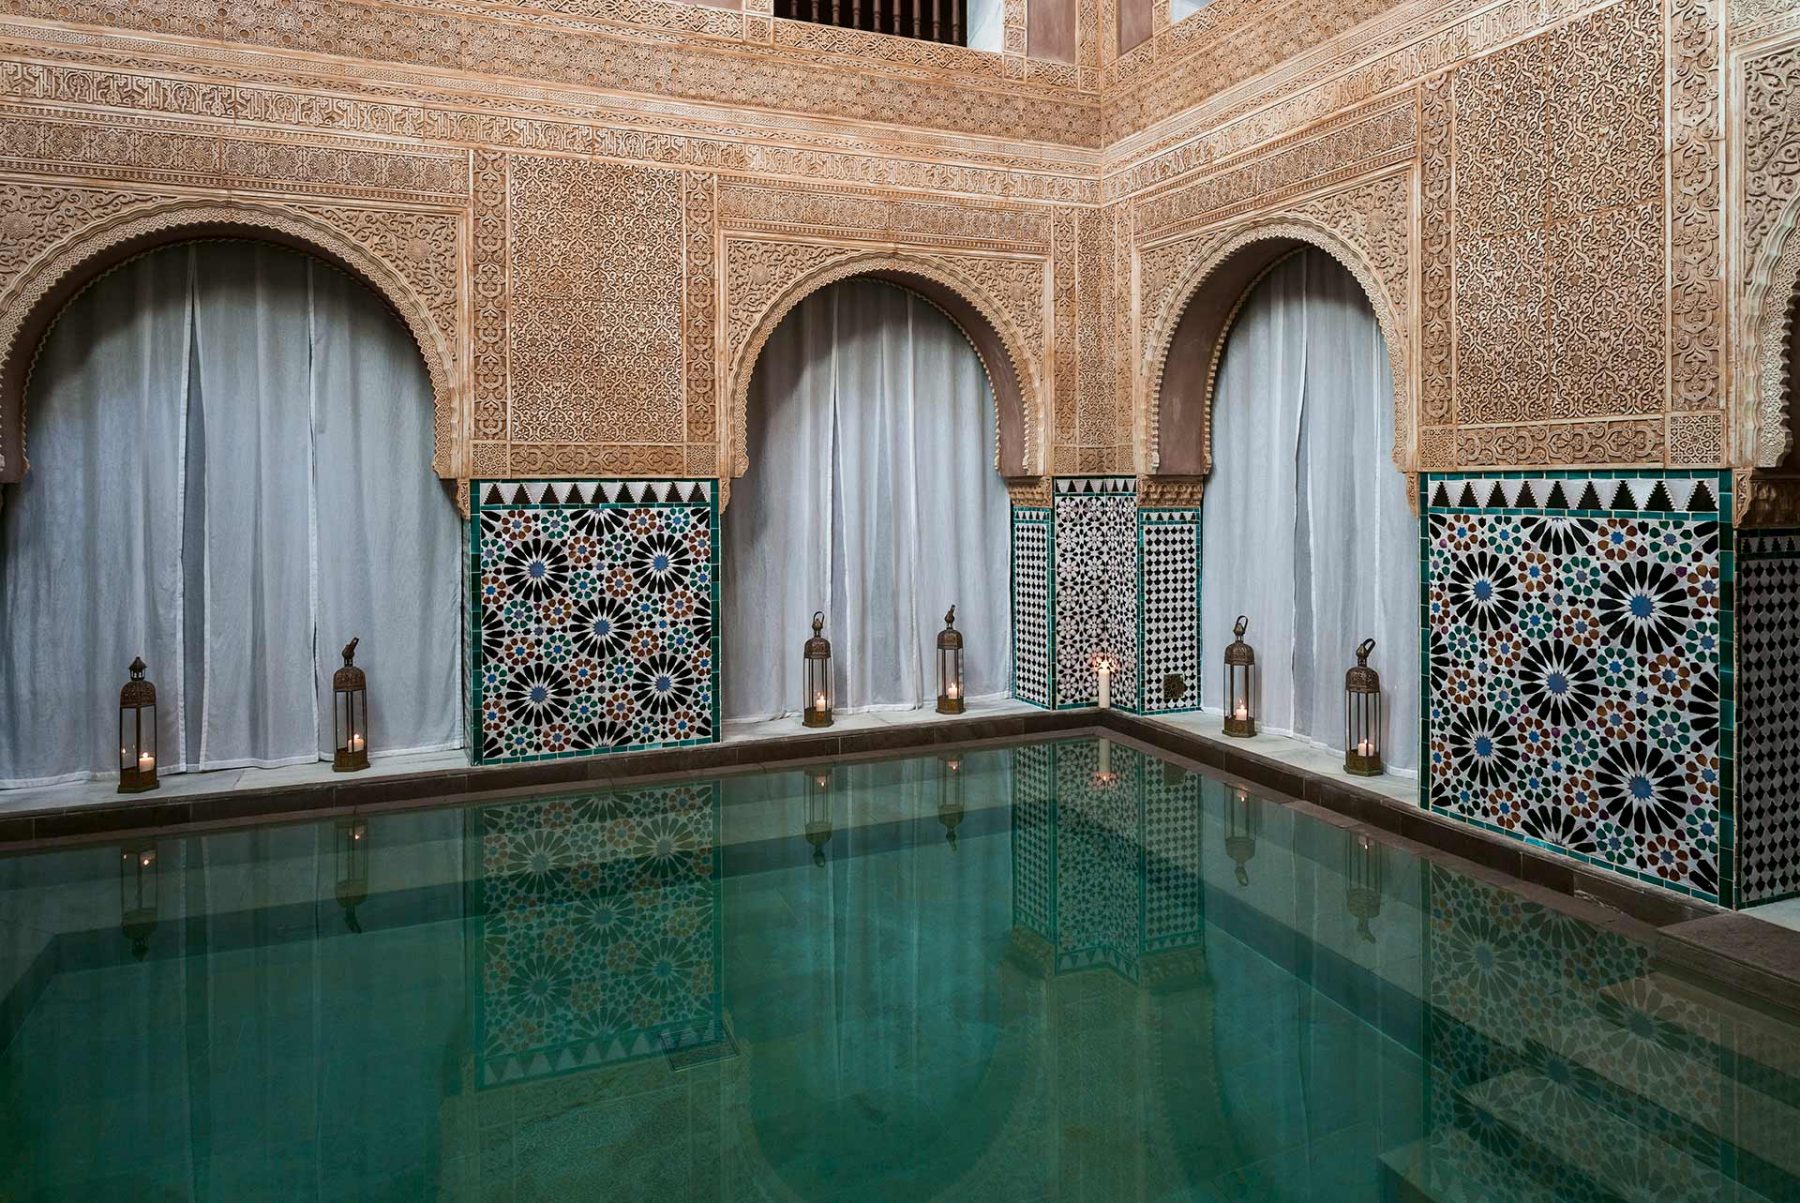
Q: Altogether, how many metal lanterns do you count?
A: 6